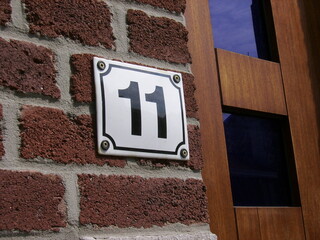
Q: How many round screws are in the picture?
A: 4